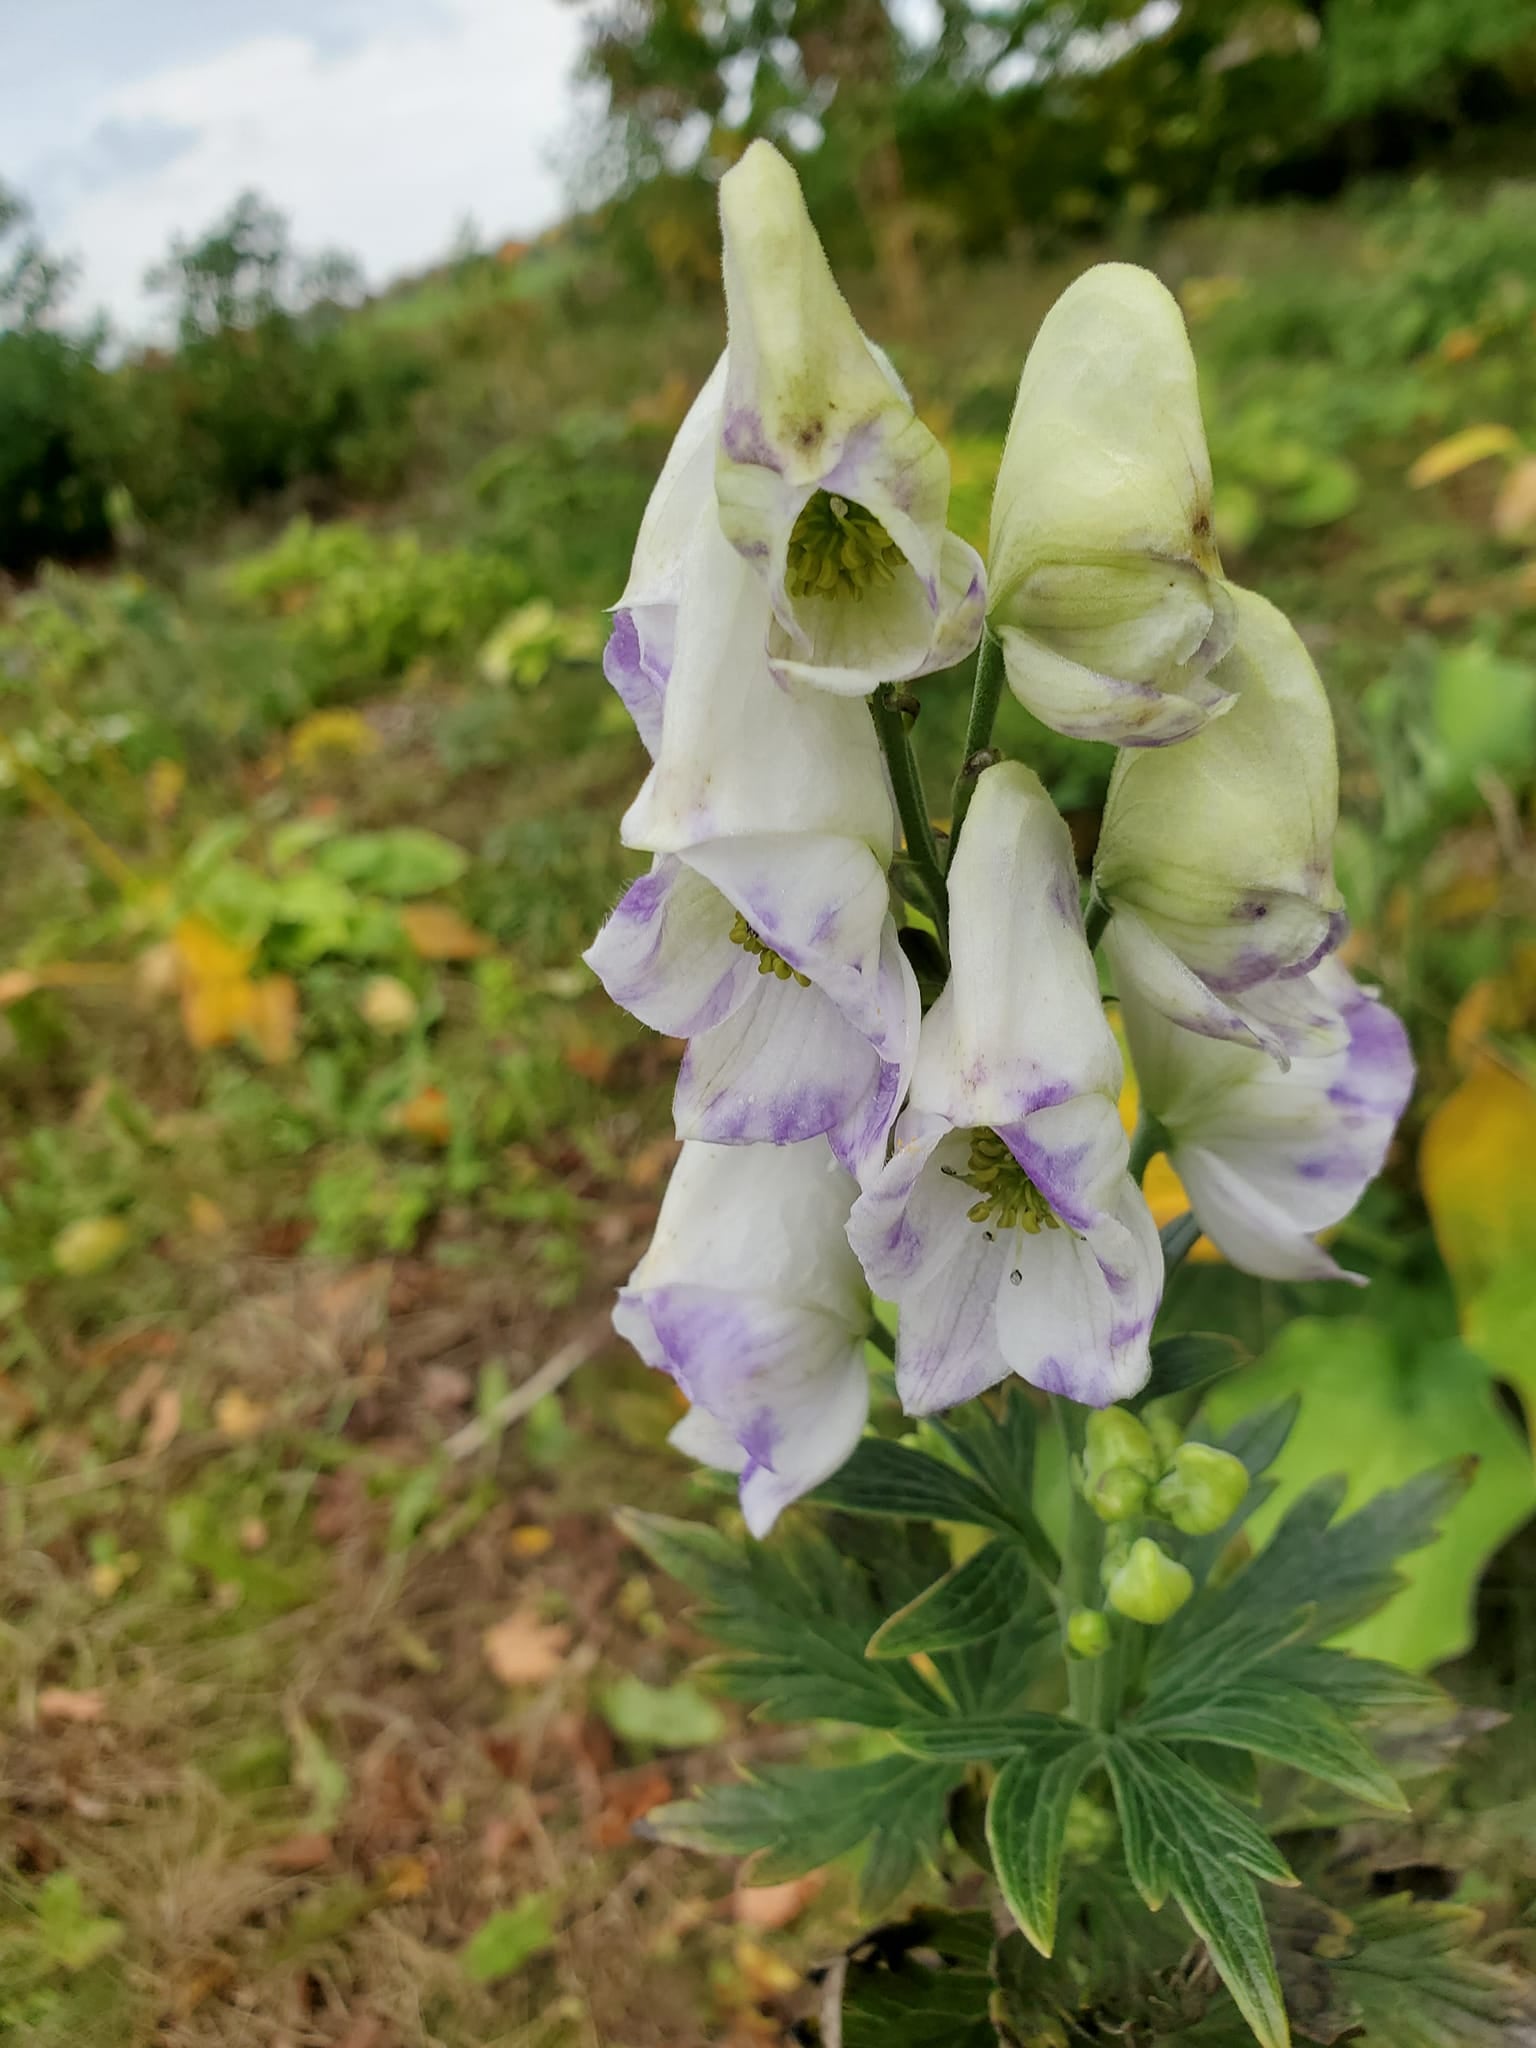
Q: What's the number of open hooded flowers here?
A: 8